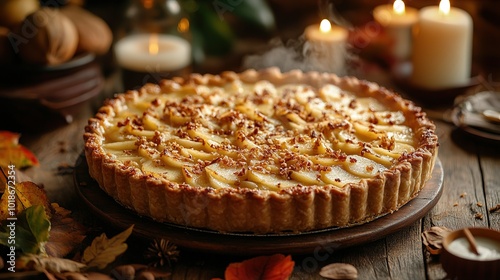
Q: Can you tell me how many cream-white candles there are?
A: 4